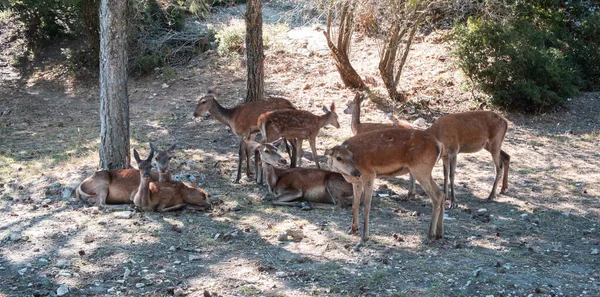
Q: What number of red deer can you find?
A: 8